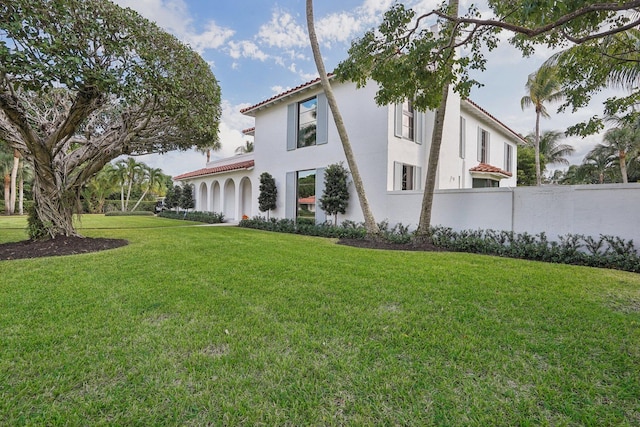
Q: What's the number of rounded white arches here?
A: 4